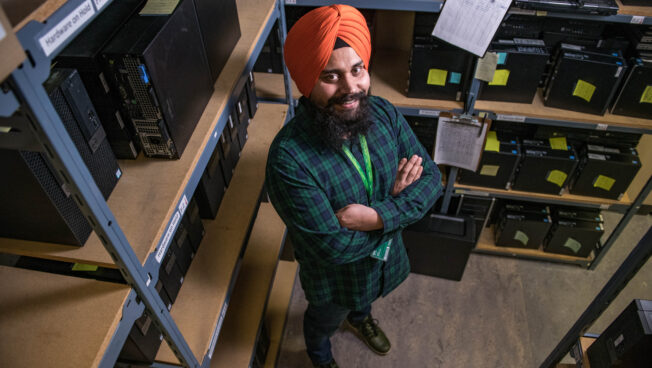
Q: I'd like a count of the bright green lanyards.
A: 1